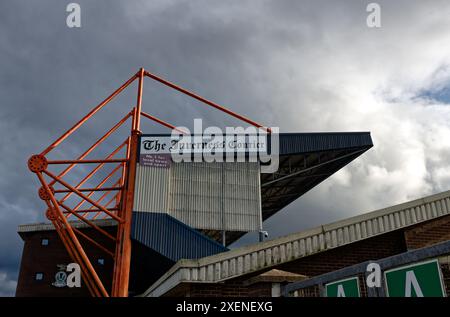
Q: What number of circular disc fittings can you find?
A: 3